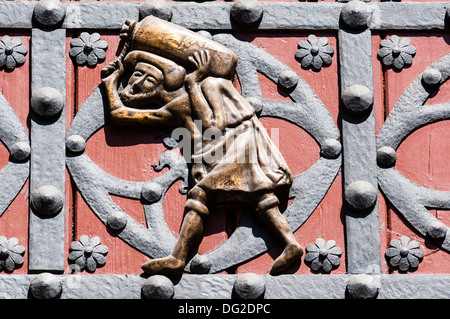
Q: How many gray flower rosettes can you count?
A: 8